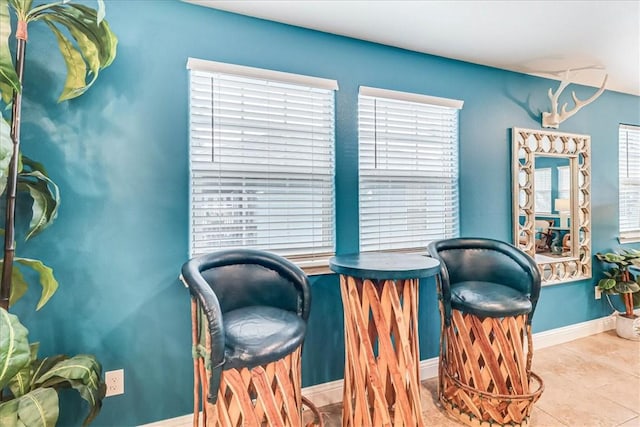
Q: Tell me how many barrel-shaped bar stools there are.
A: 2